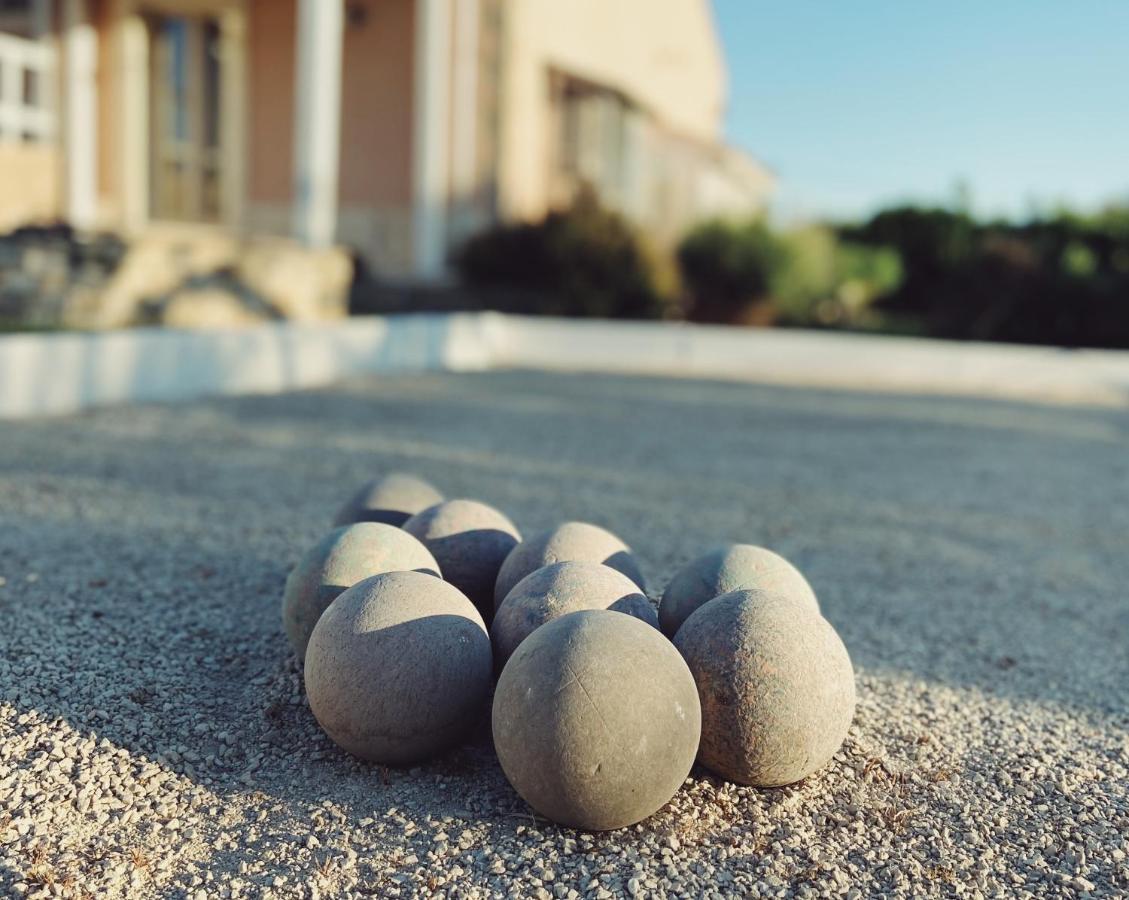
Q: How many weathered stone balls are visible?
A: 9